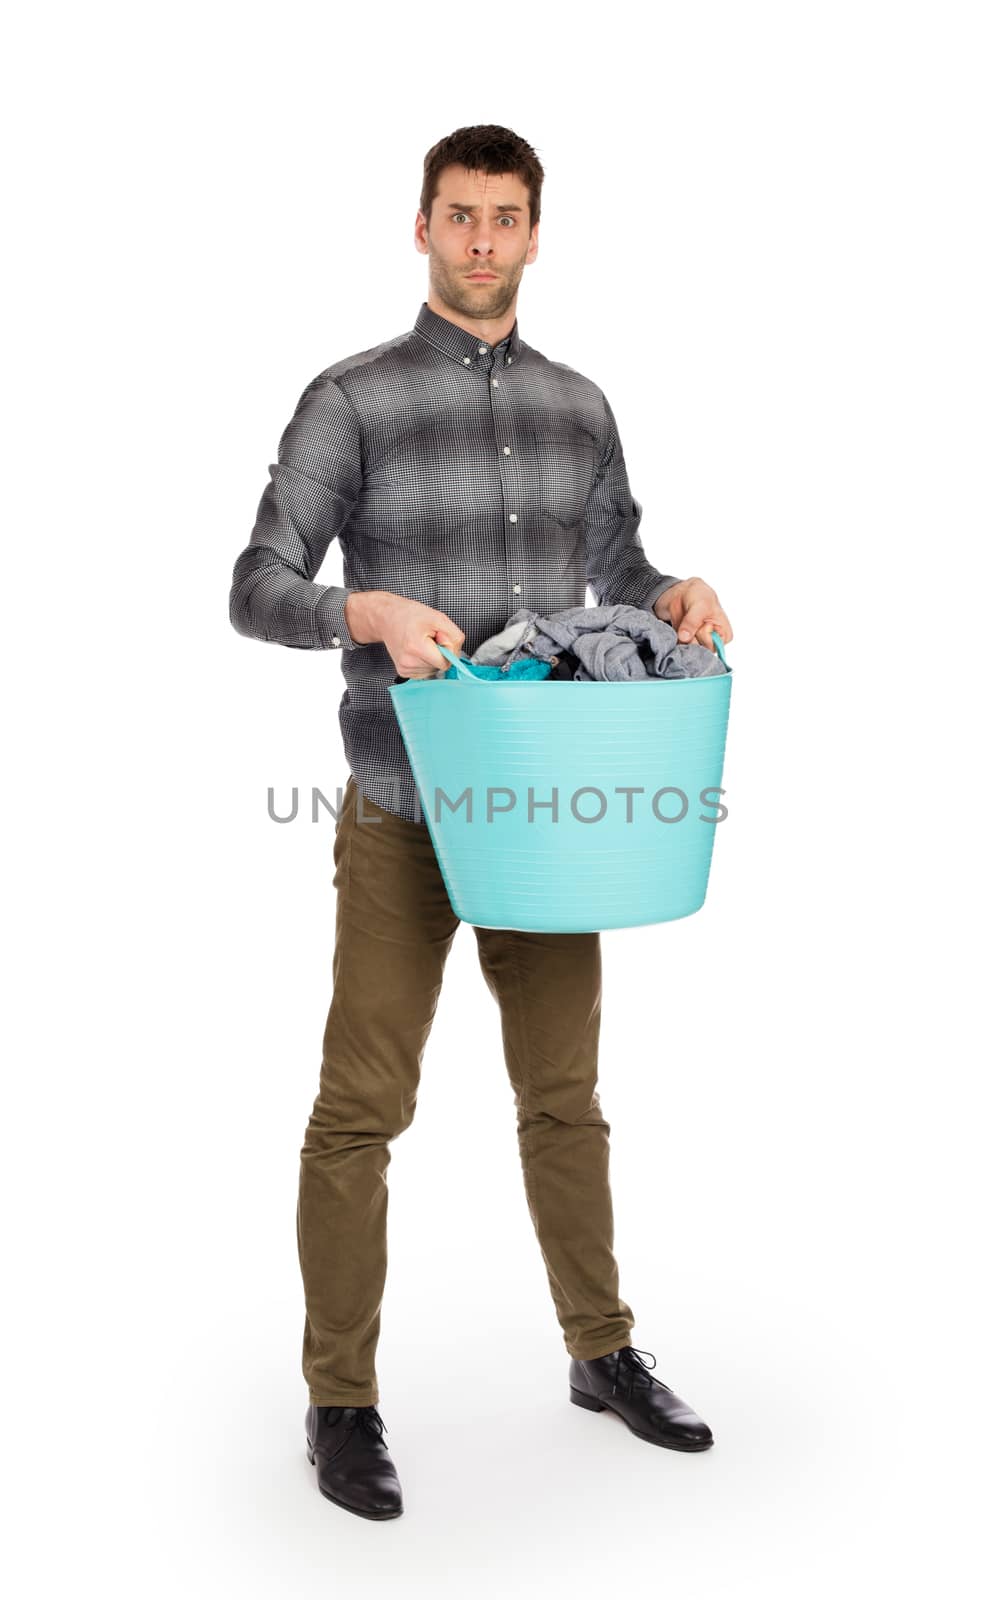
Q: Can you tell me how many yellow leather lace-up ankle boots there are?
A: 0